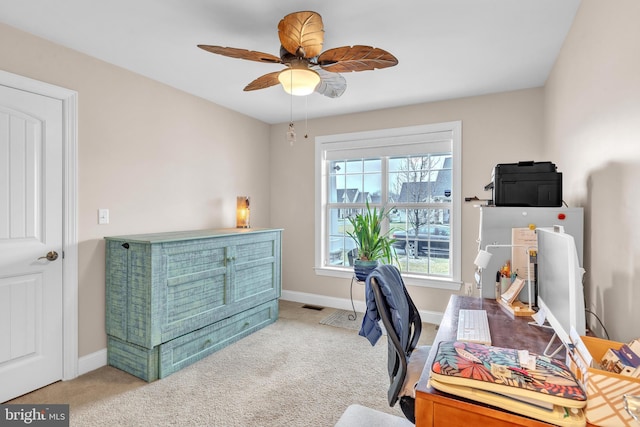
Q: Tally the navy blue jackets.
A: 1